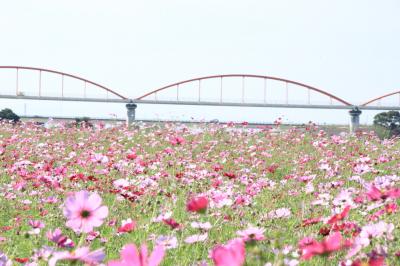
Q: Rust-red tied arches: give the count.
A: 3